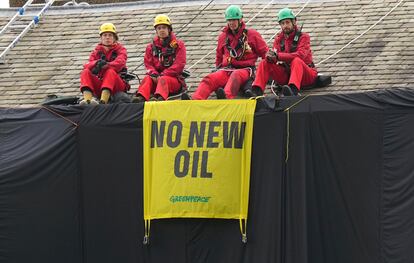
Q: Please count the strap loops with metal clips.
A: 2